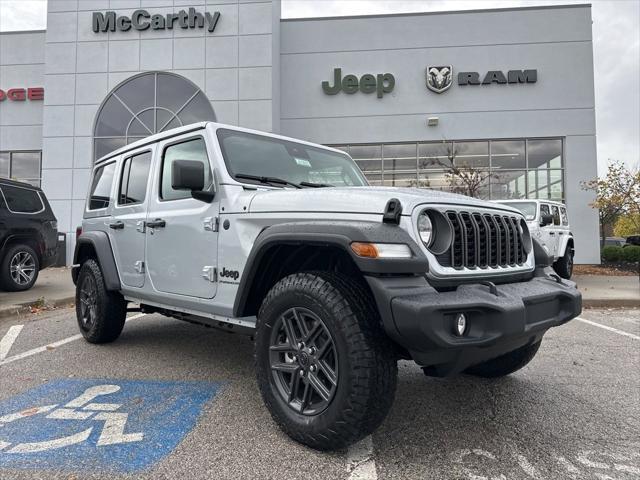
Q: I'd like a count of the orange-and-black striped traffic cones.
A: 0